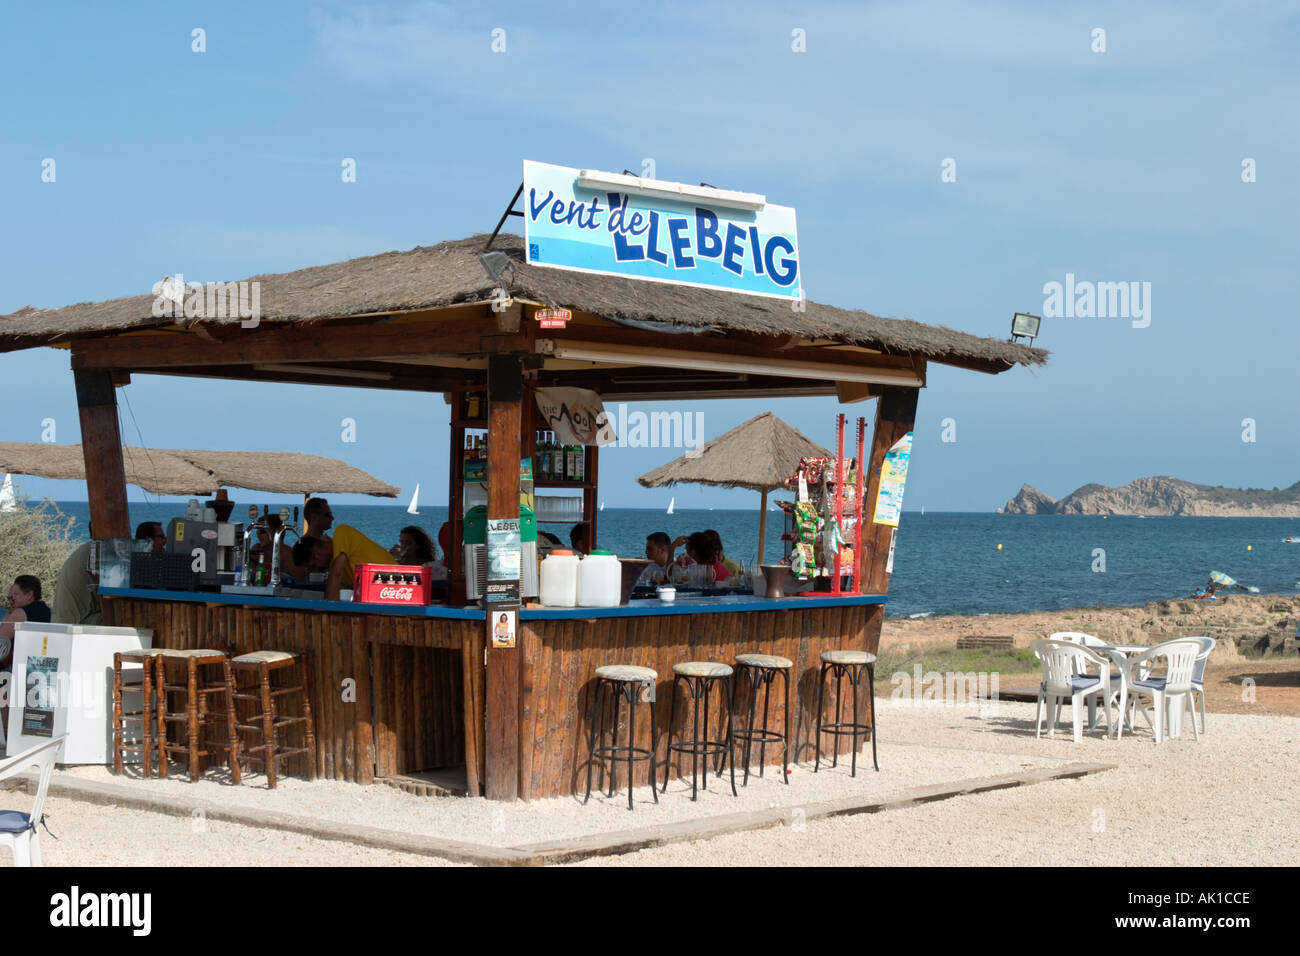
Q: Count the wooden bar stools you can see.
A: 3